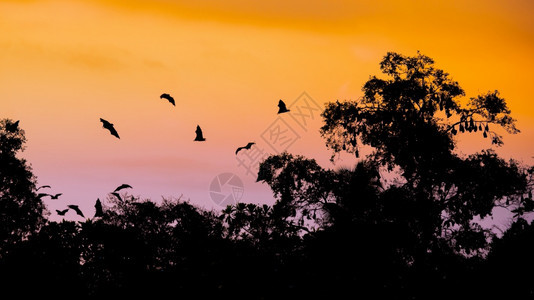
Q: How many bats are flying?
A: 13